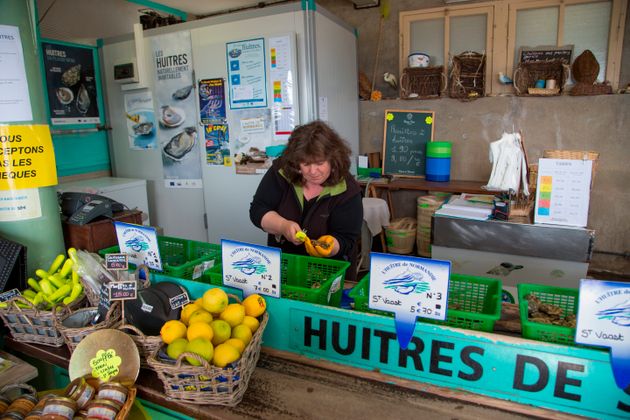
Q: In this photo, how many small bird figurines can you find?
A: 2